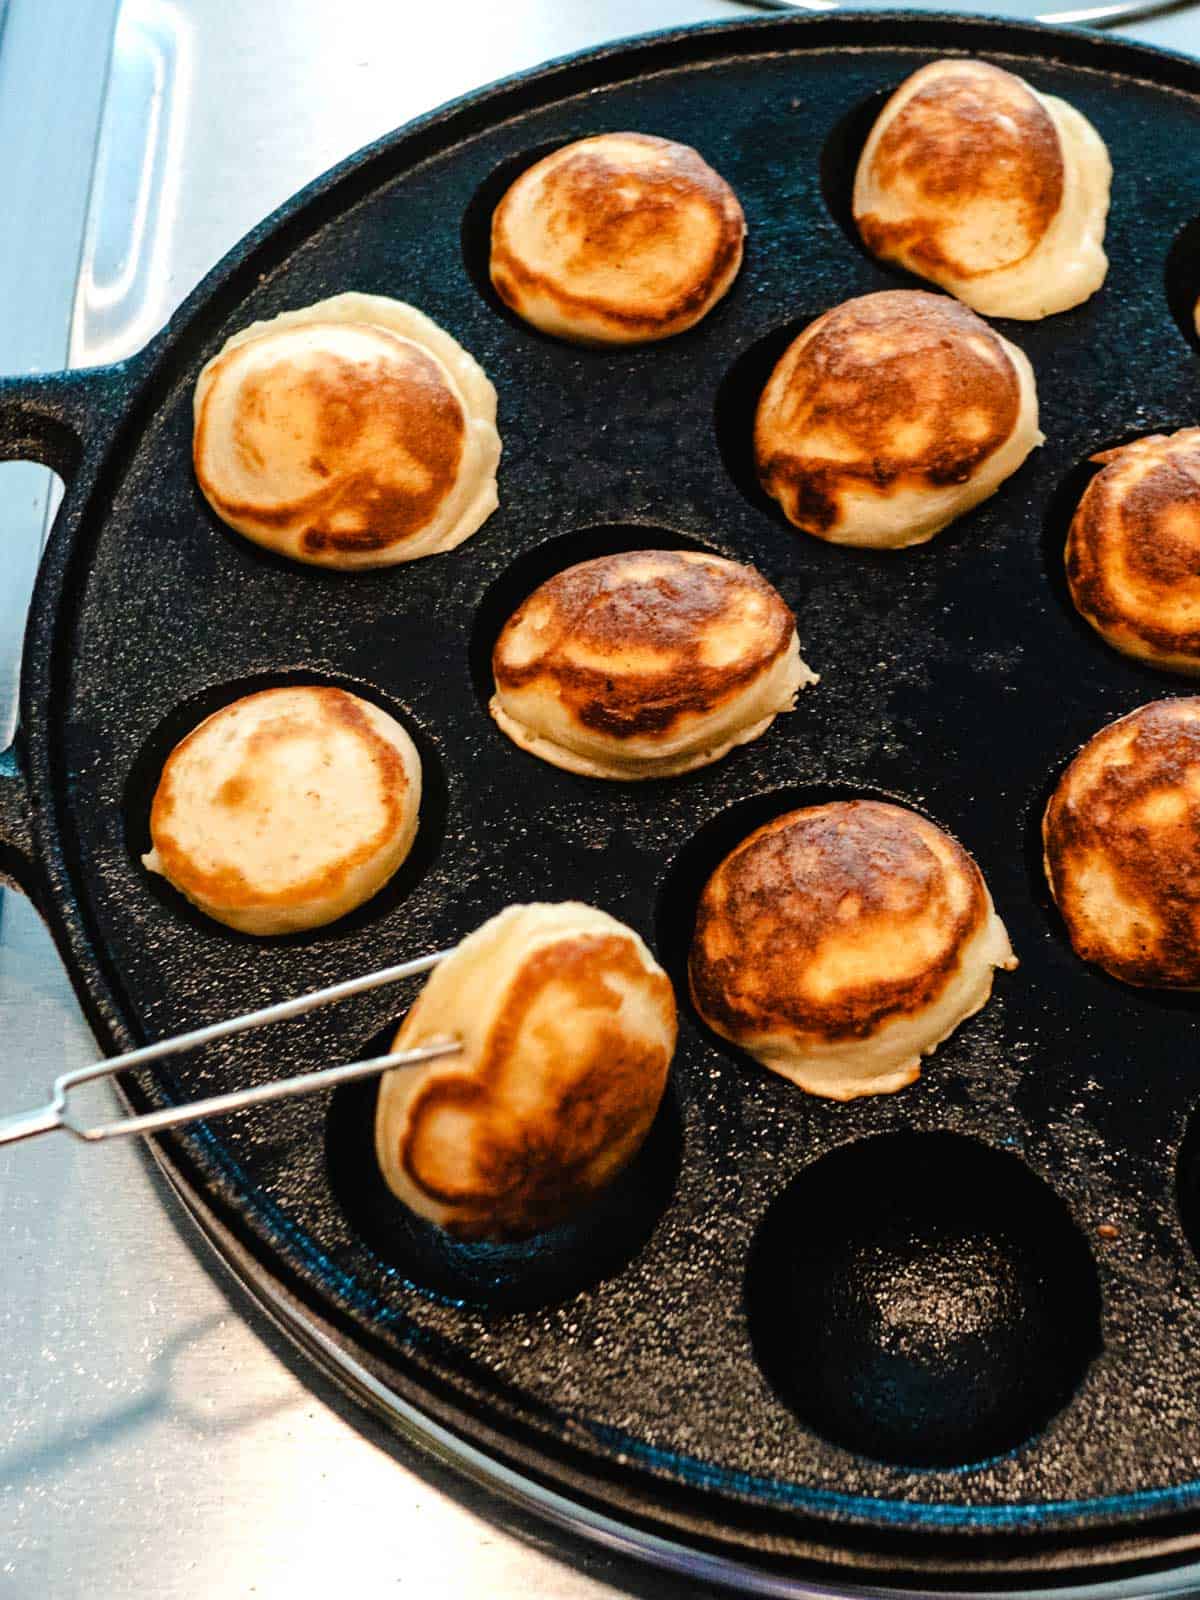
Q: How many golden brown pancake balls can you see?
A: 10